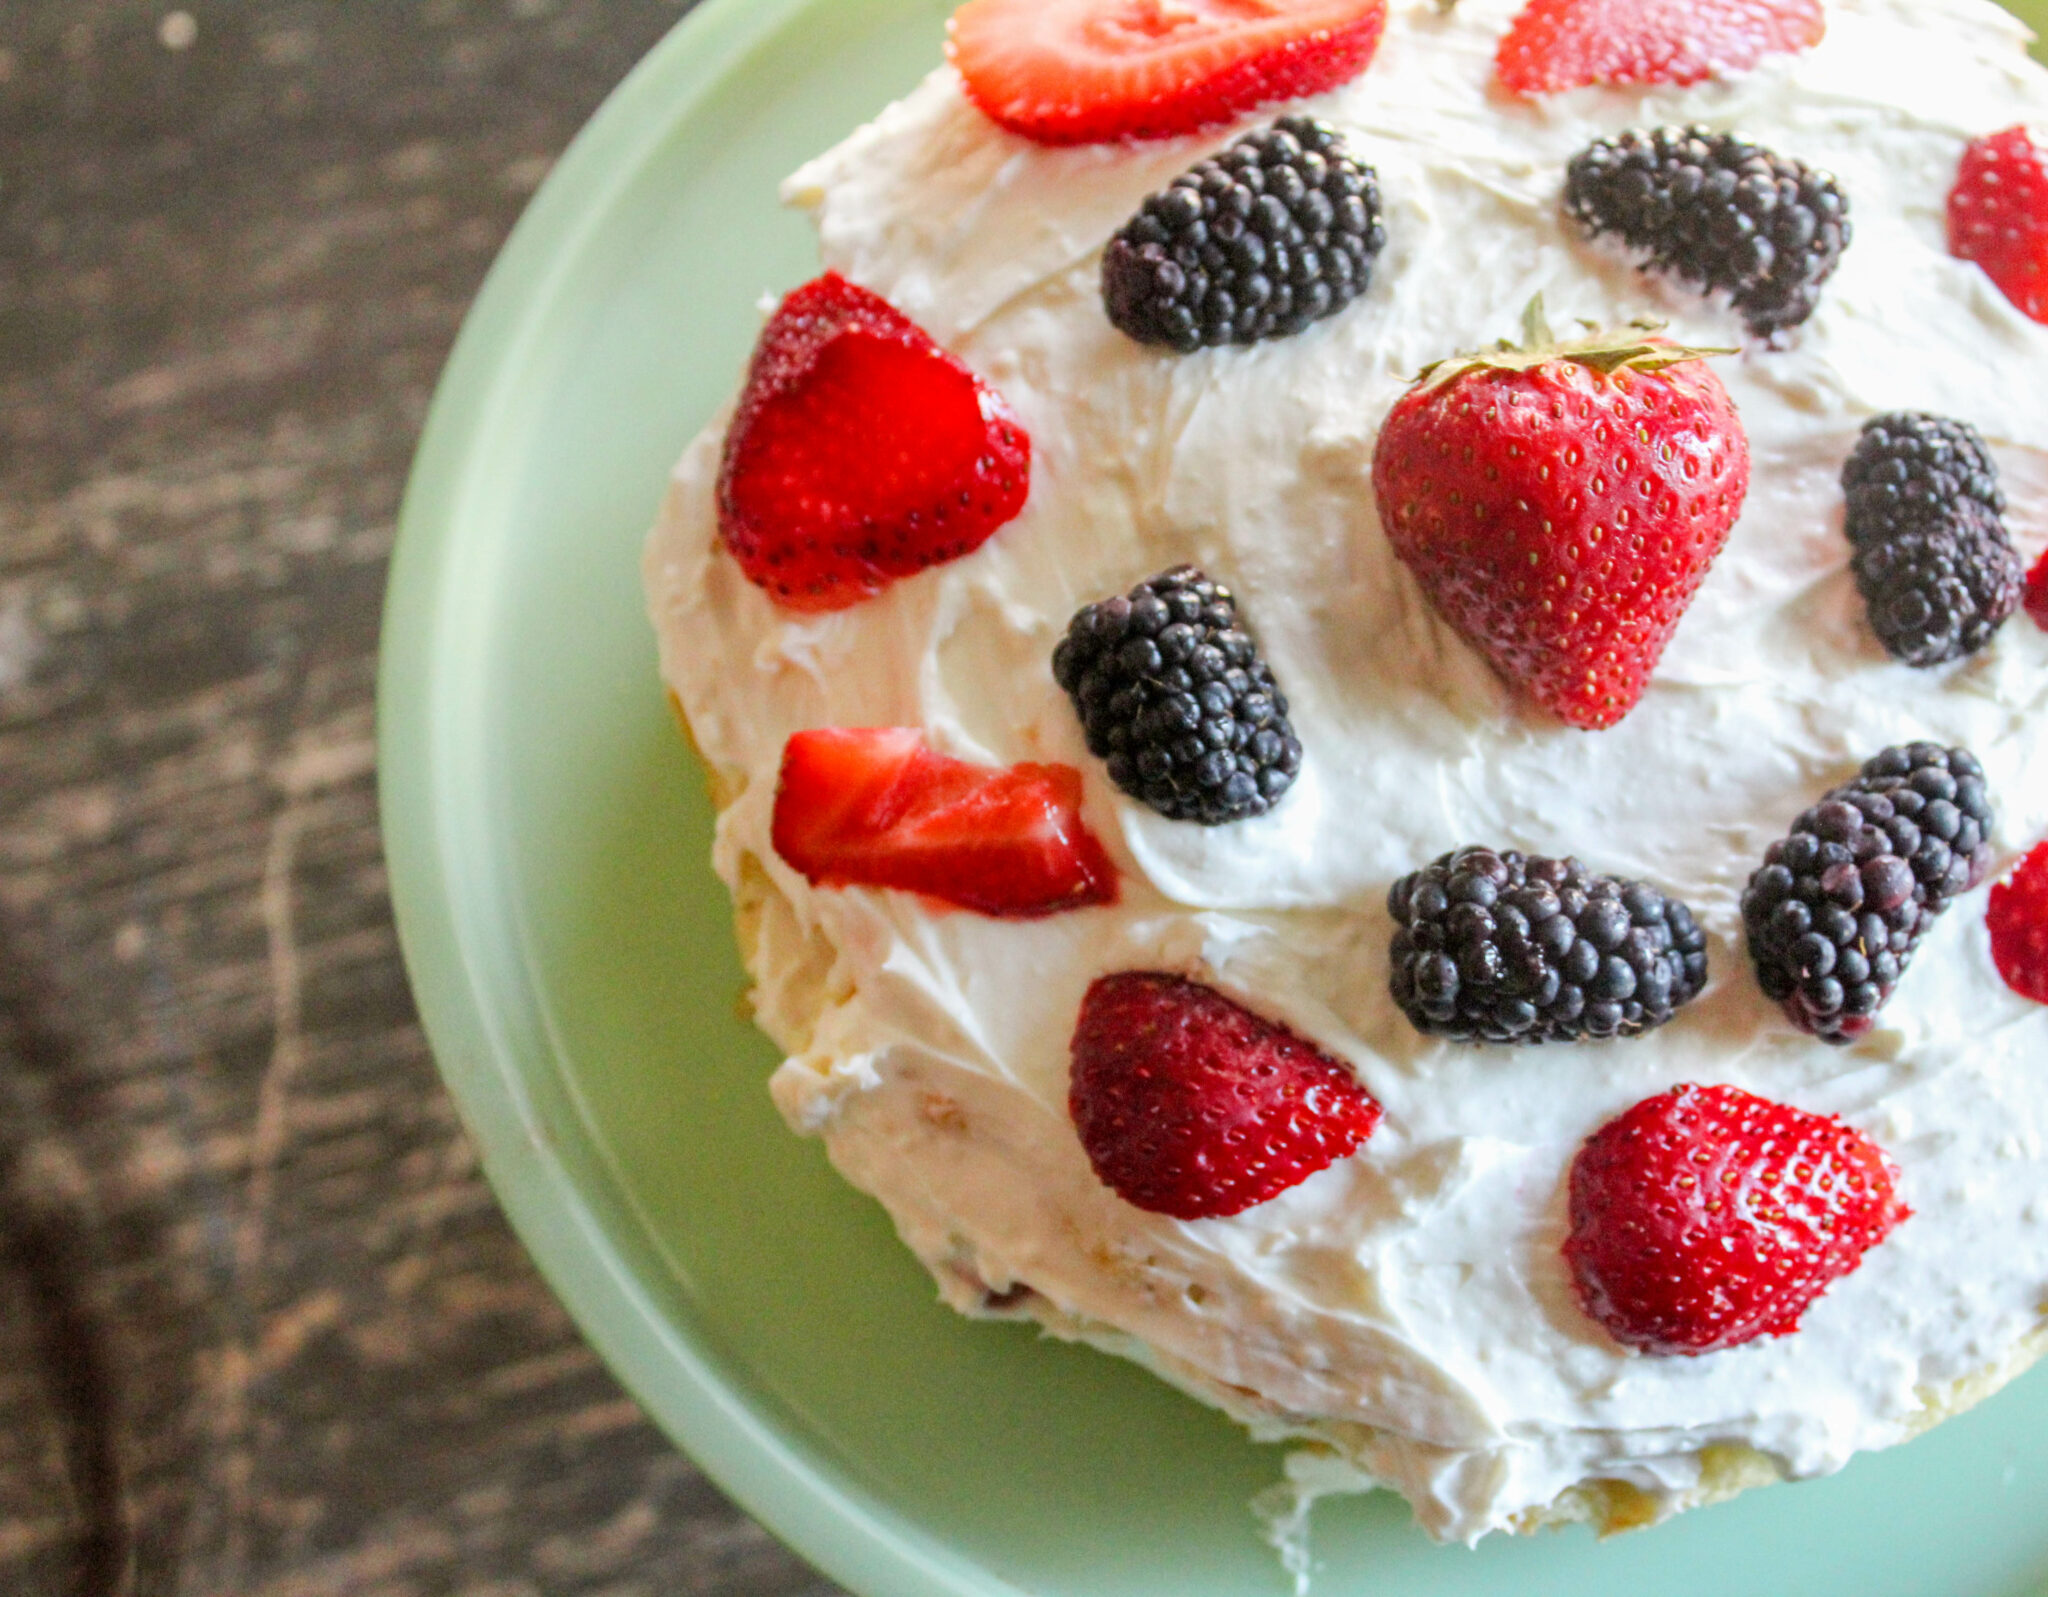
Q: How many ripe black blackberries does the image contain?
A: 6